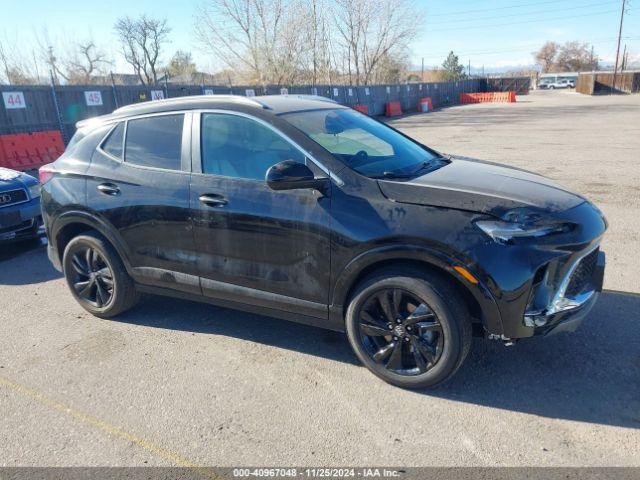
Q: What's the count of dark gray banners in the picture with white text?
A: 1